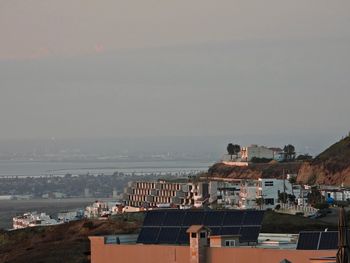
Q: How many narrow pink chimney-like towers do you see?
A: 1